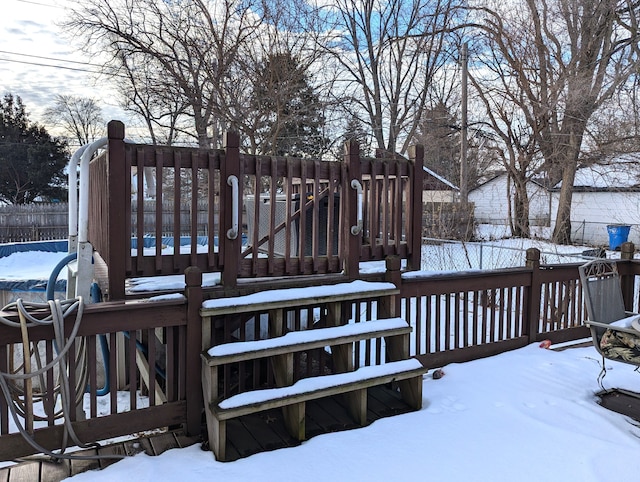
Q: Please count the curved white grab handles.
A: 2